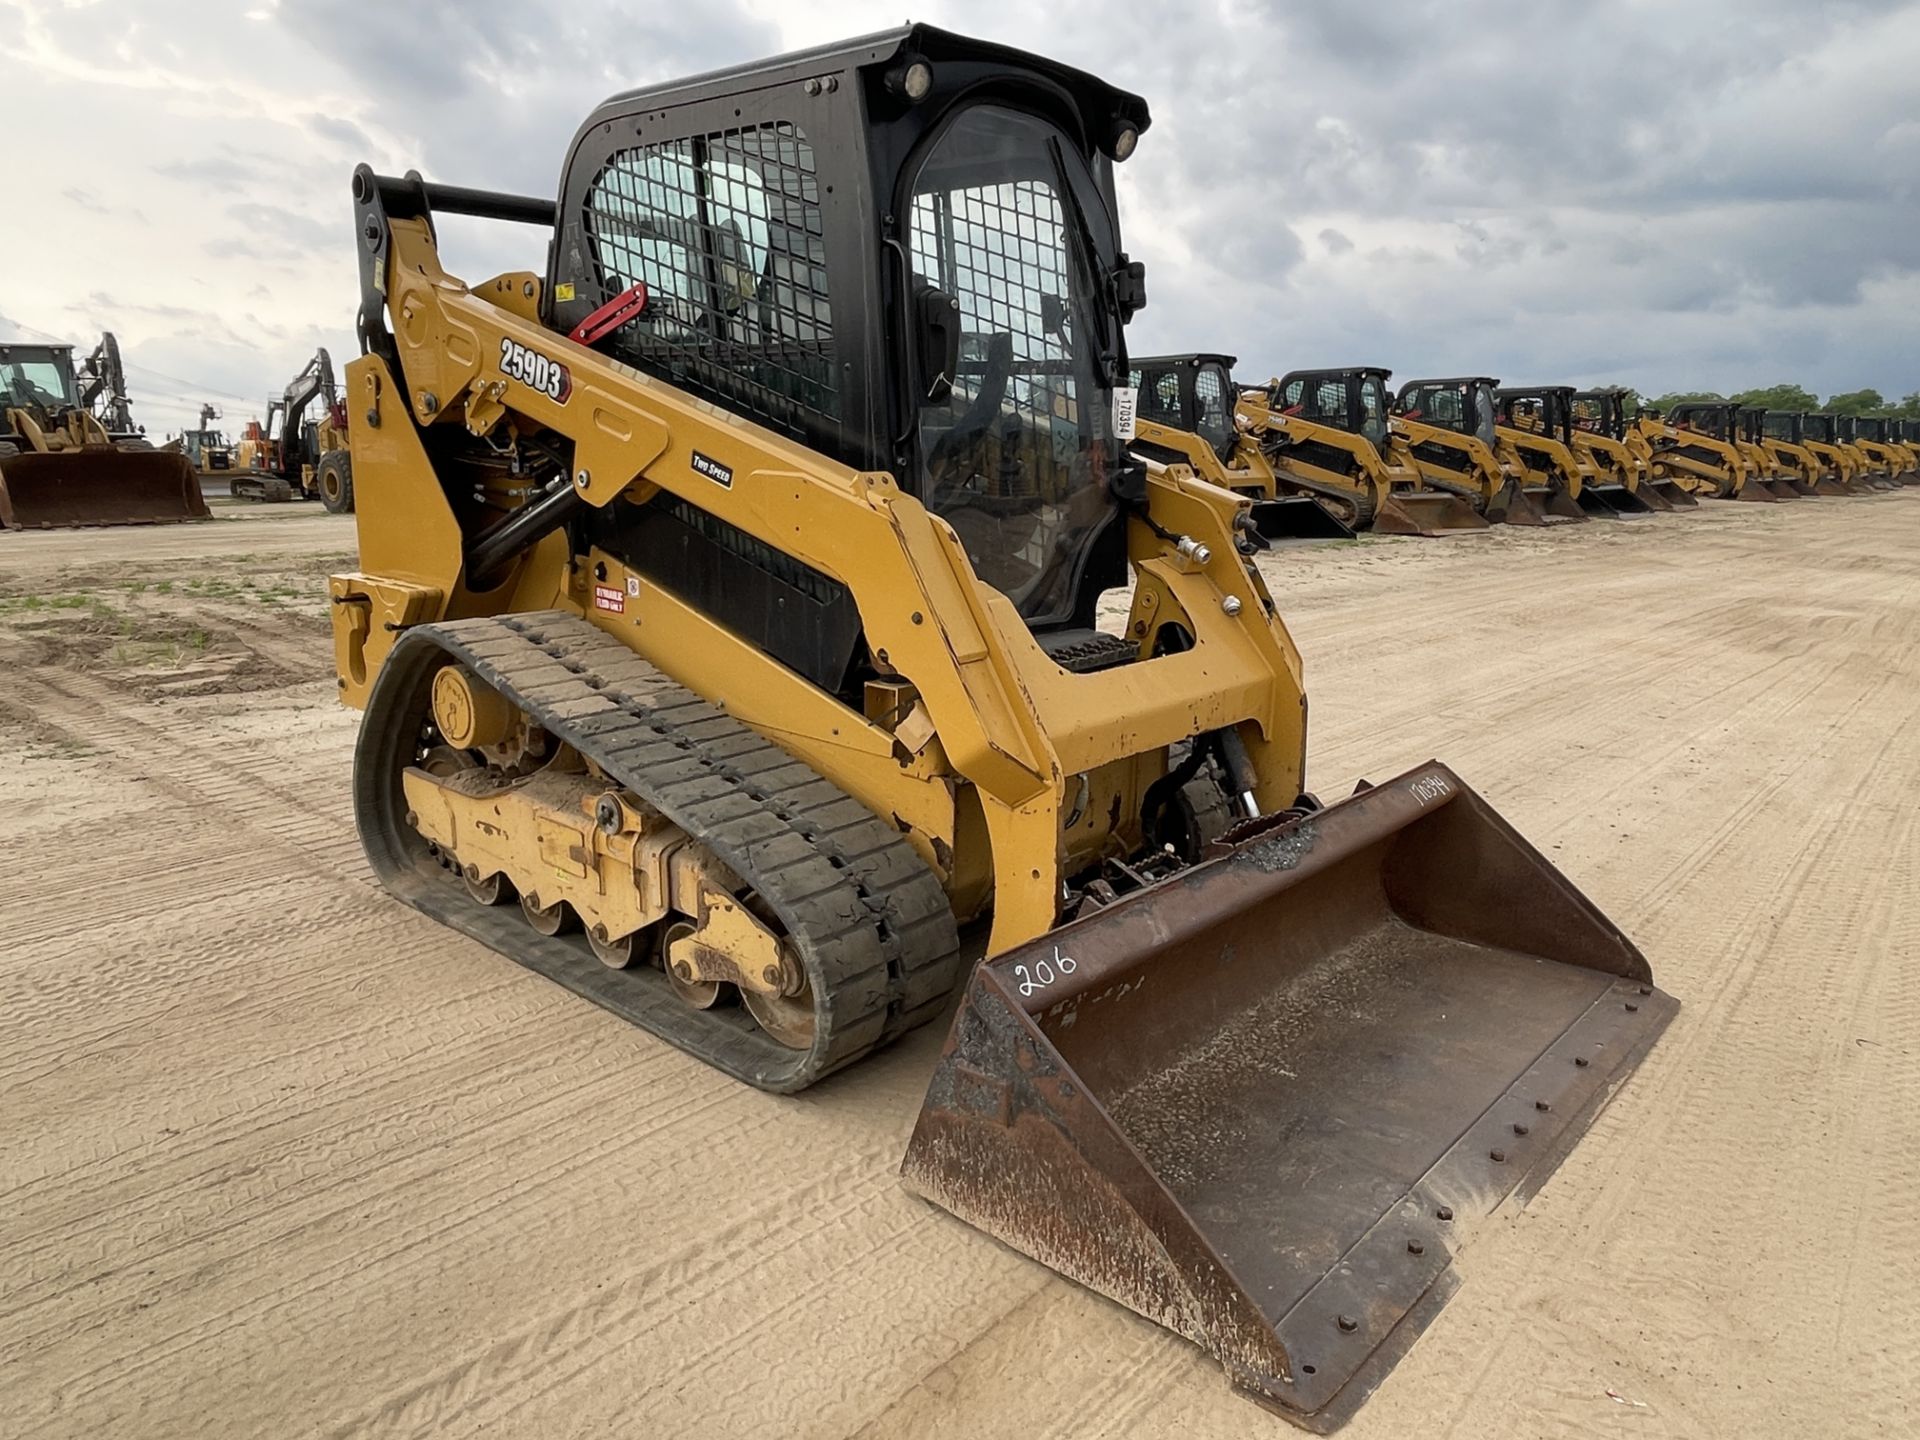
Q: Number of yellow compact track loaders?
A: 14